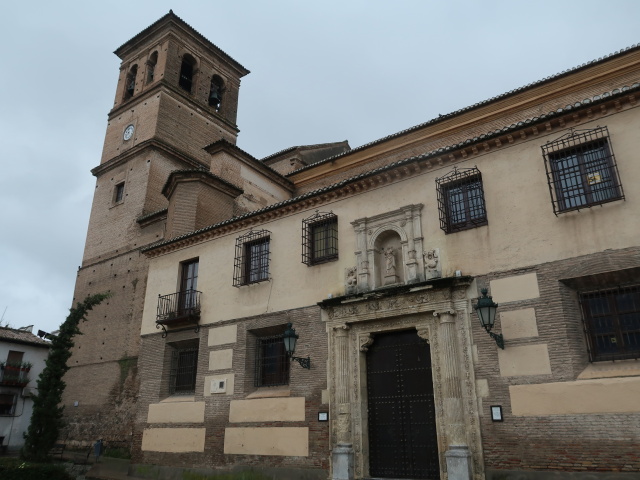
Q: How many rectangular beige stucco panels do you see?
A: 11